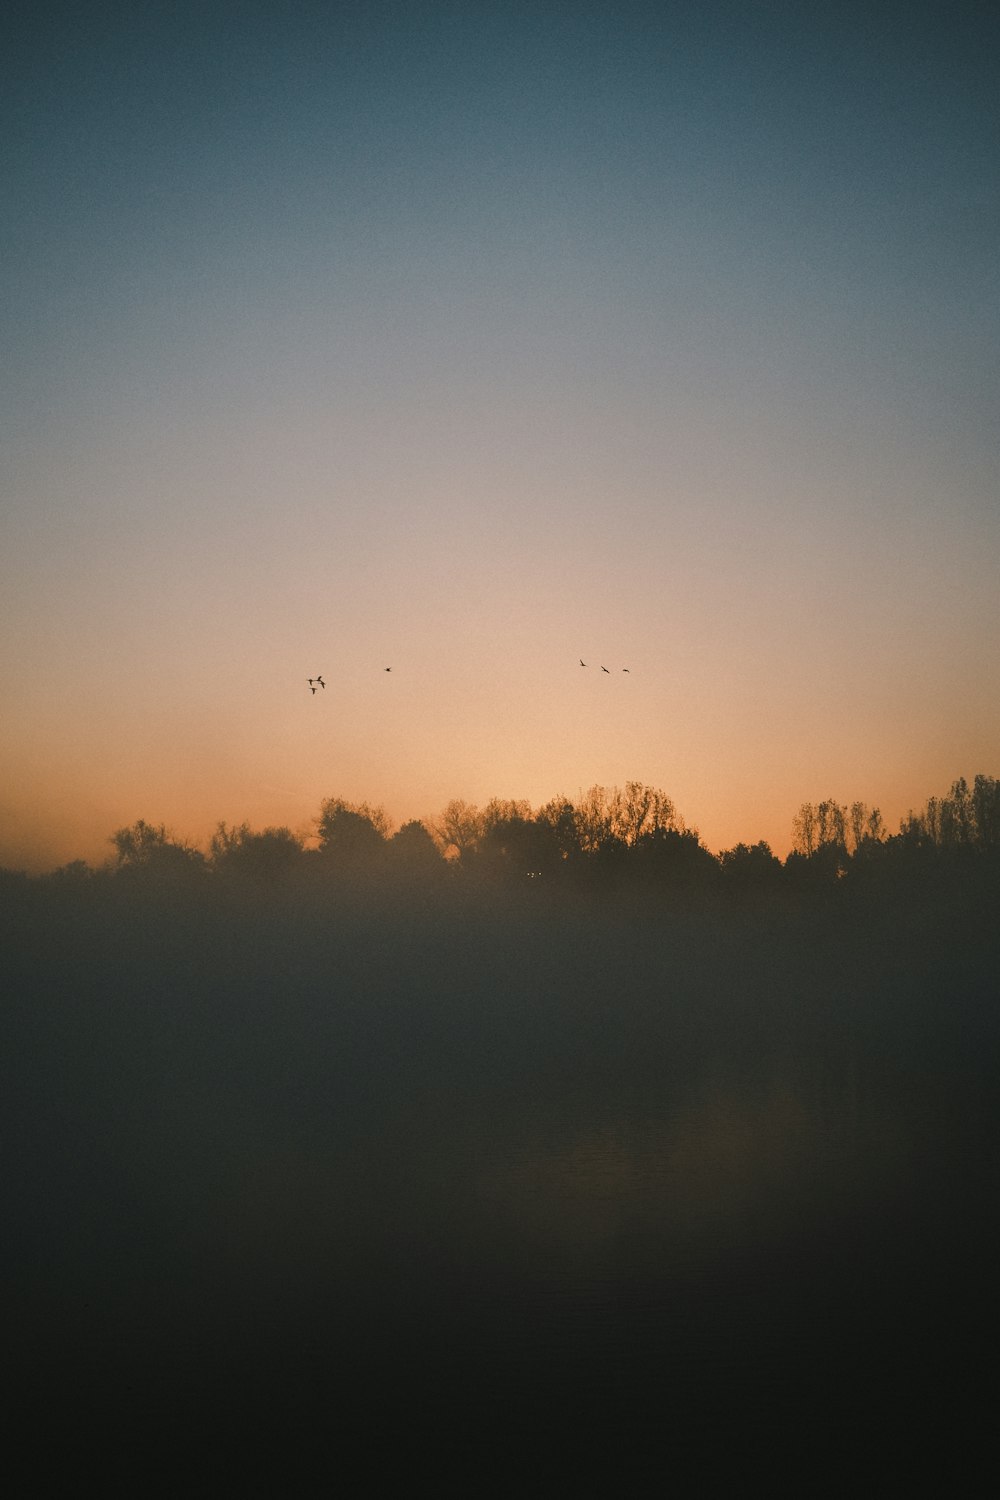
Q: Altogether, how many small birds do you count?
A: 8